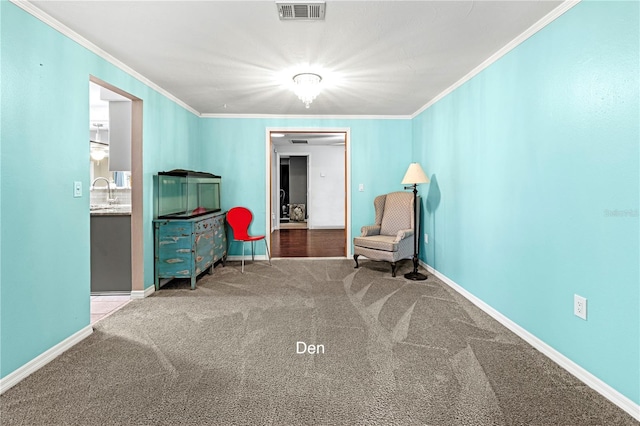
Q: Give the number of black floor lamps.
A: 1